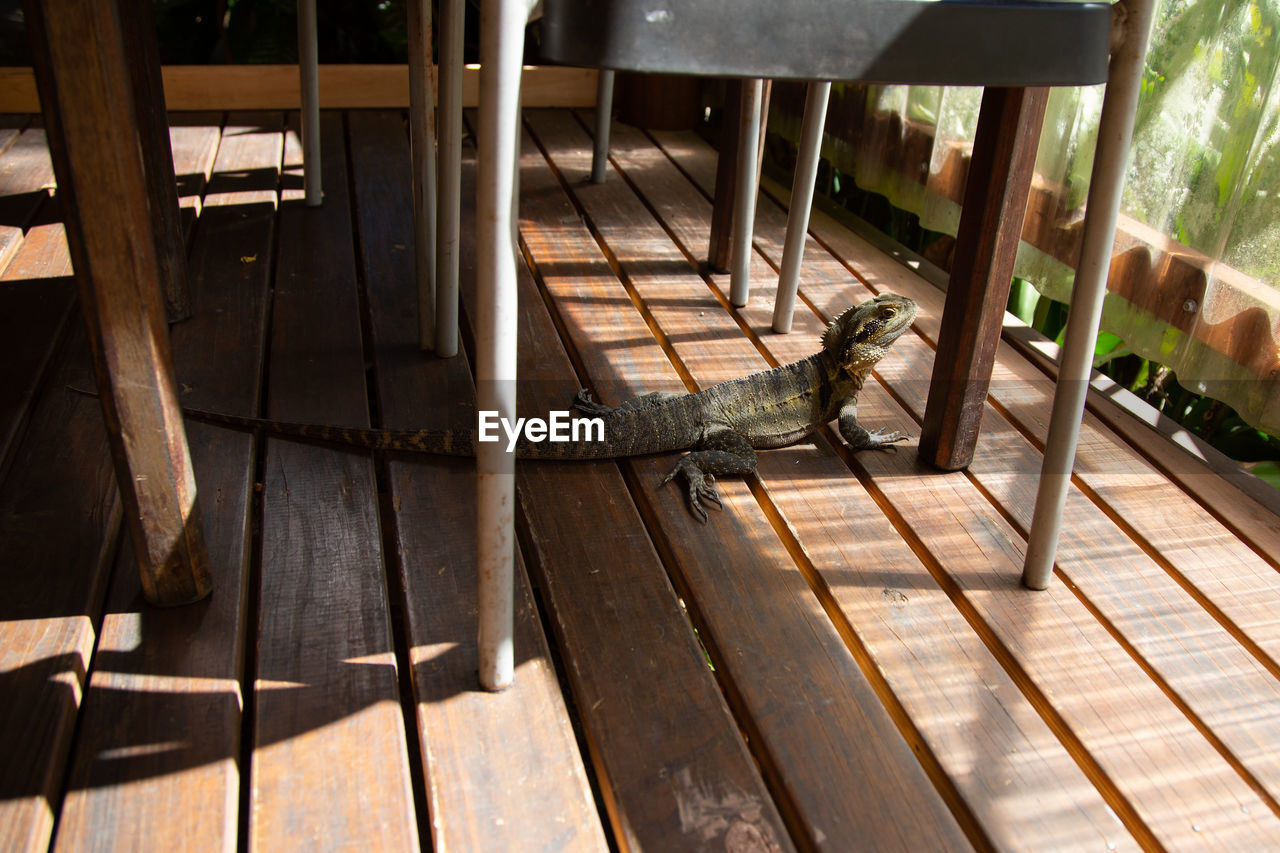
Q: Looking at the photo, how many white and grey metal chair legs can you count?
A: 8